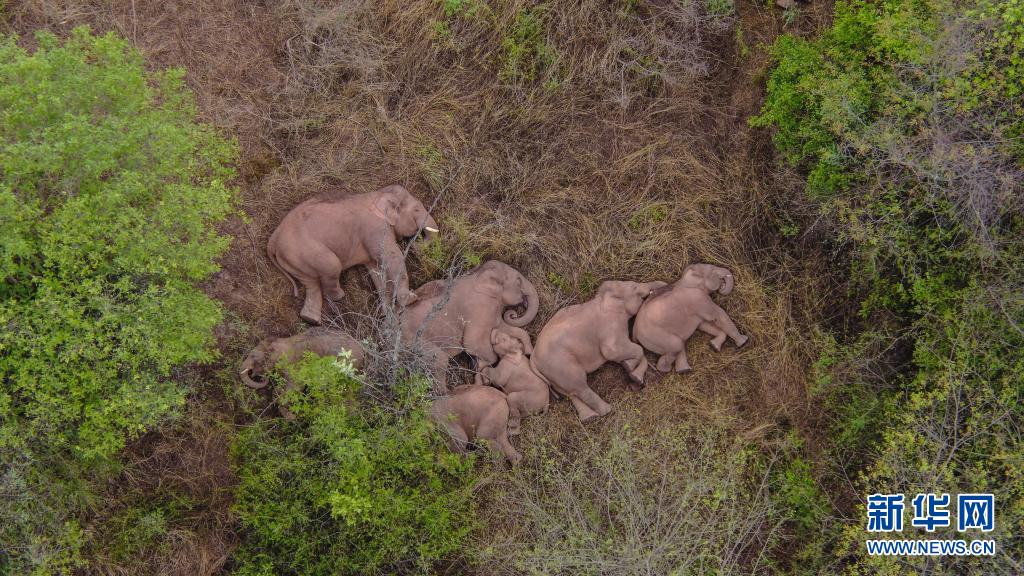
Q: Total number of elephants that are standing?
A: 0